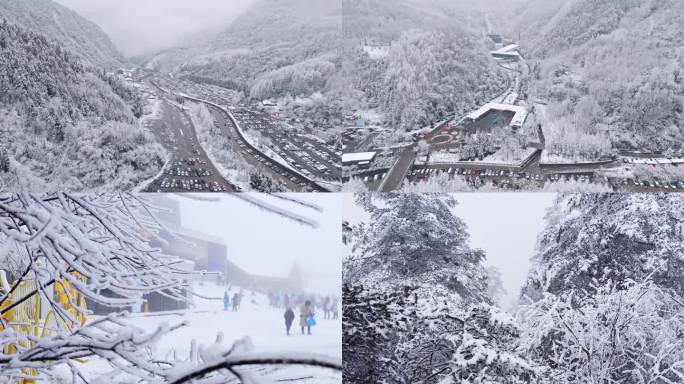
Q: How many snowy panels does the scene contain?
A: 4